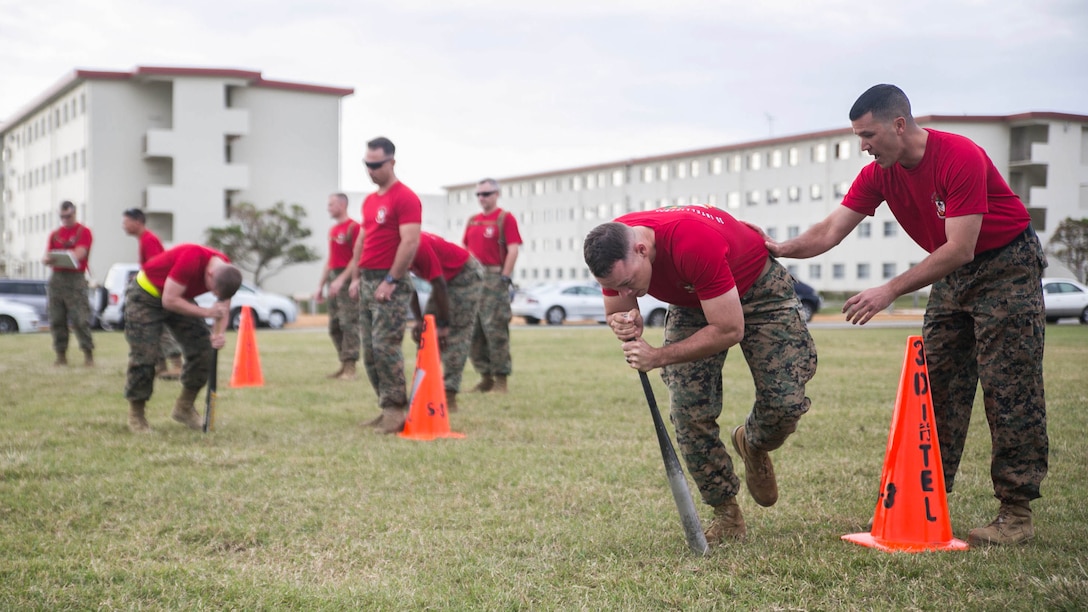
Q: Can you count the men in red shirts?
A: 9